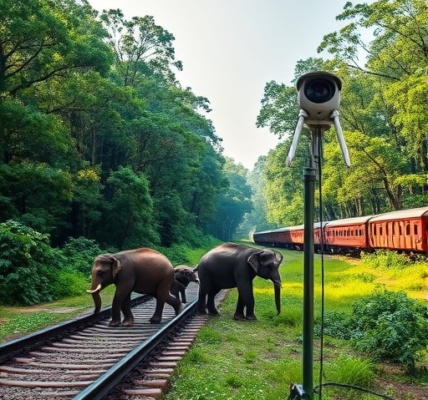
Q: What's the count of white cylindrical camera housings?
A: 1